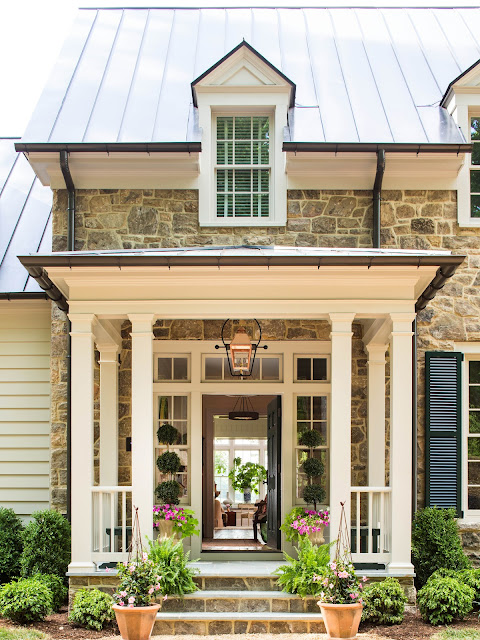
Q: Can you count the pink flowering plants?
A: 4